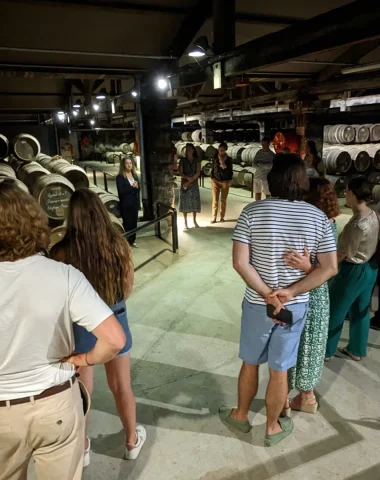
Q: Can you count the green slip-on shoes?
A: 2